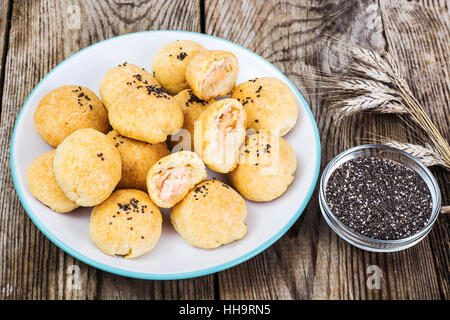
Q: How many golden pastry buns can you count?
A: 15